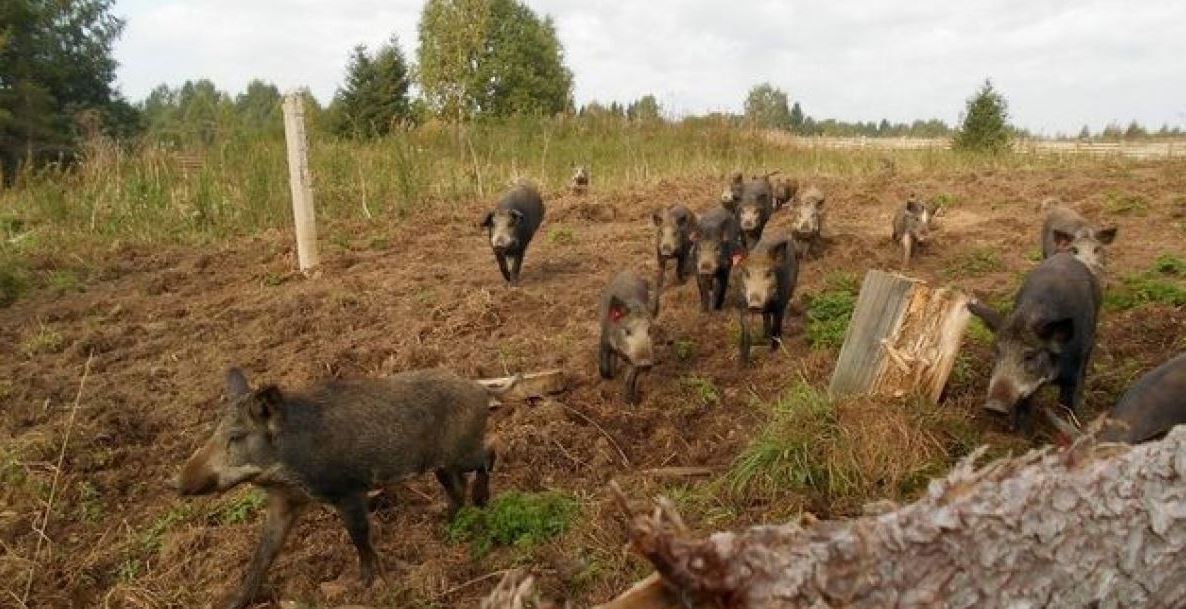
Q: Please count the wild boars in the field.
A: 15